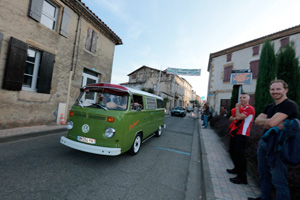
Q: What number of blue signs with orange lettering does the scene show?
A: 1